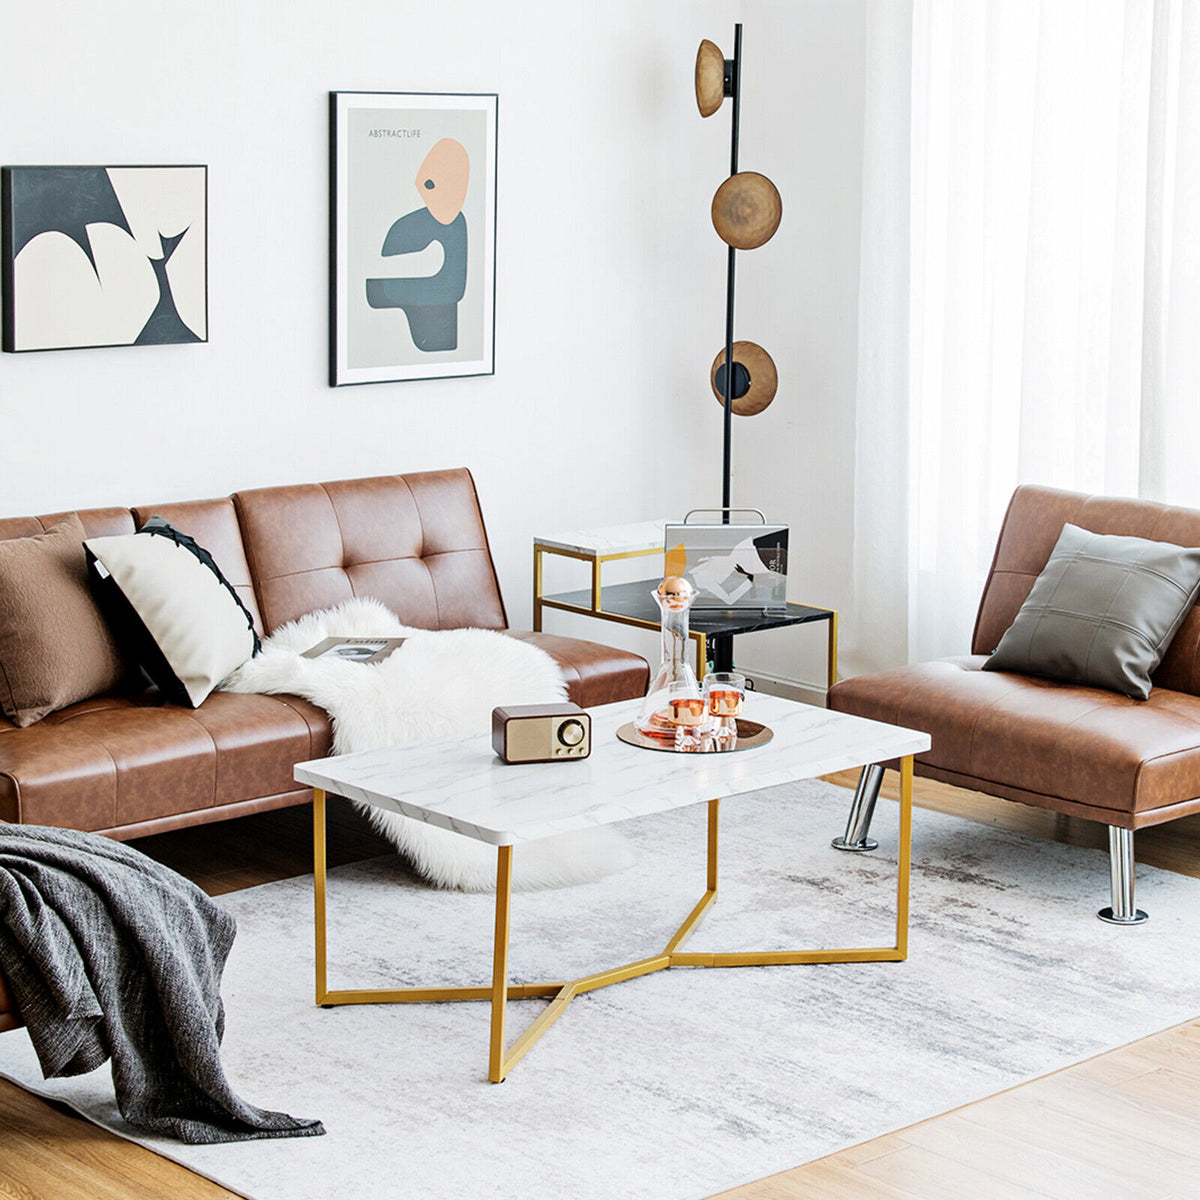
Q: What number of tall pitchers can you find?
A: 1